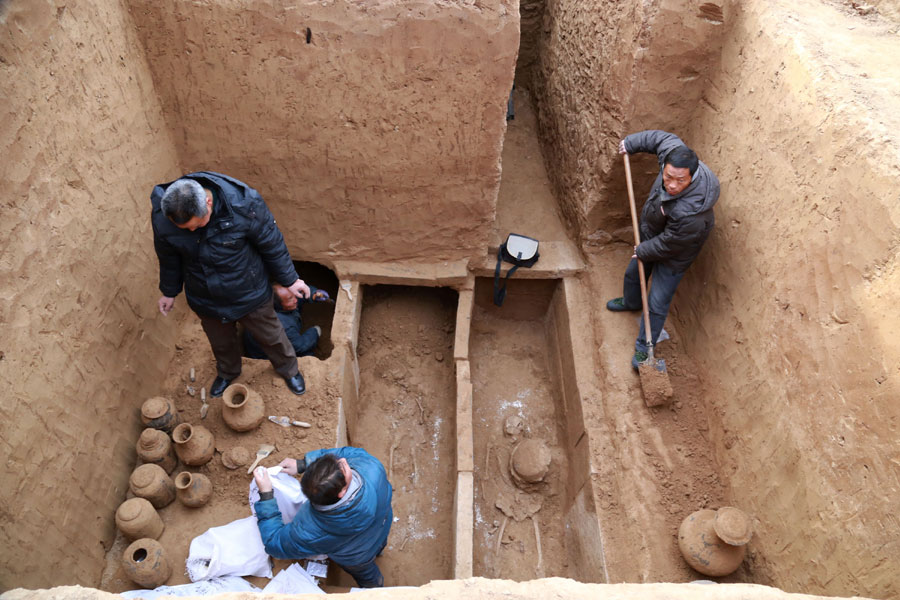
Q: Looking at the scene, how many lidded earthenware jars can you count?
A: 5